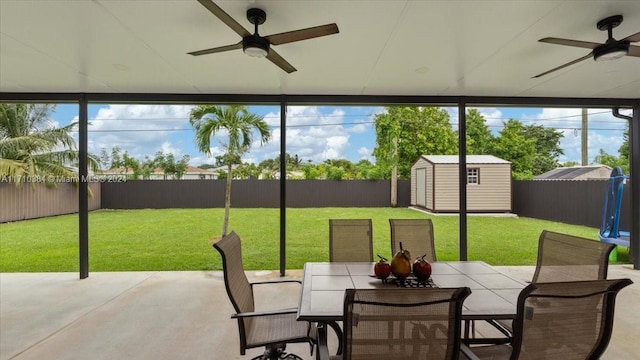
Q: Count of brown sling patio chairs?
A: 6